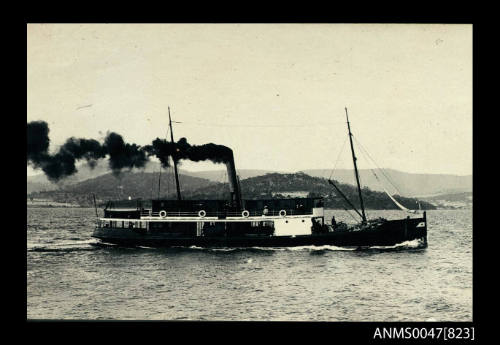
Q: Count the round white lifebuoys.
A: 4